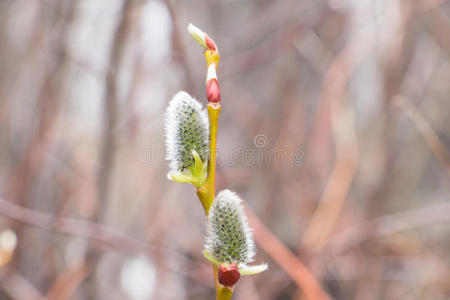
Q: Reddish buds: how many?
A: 3